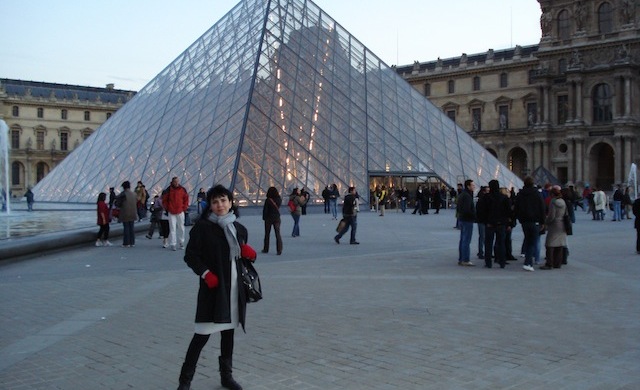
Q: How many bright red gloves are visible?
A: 2